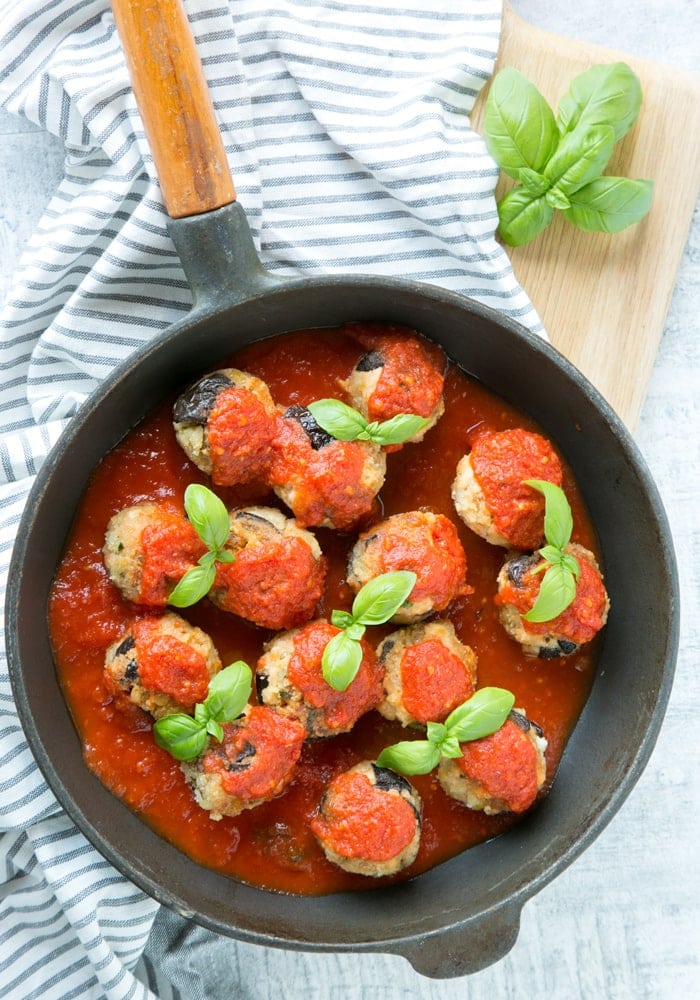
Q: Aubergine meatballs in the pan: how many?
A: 14